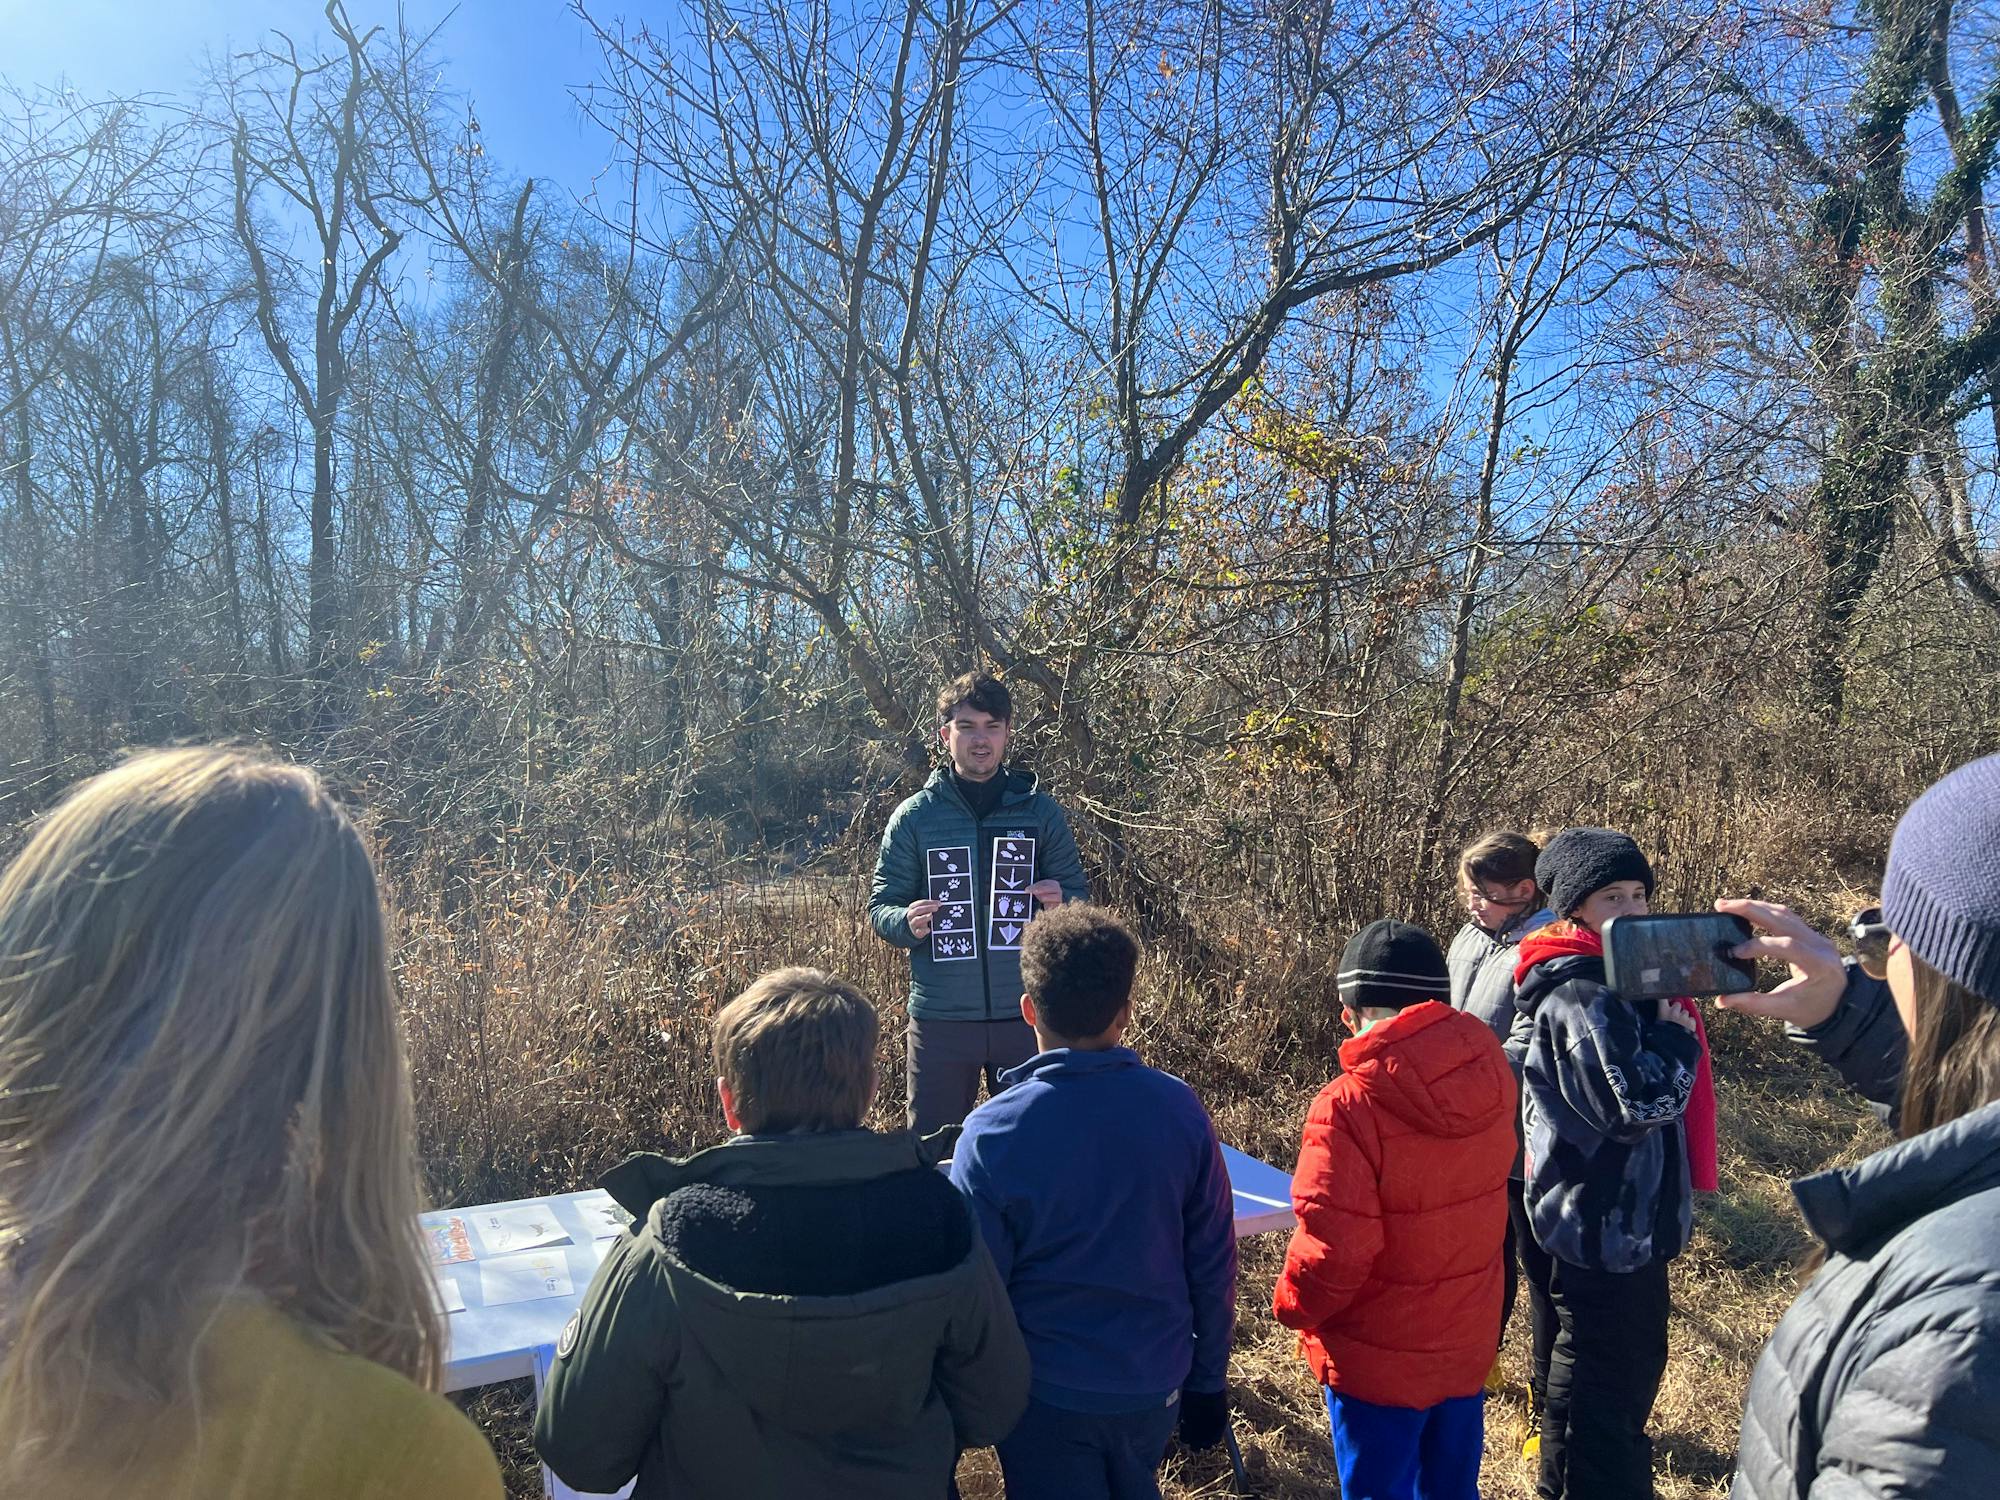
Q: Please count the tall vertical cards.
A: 2